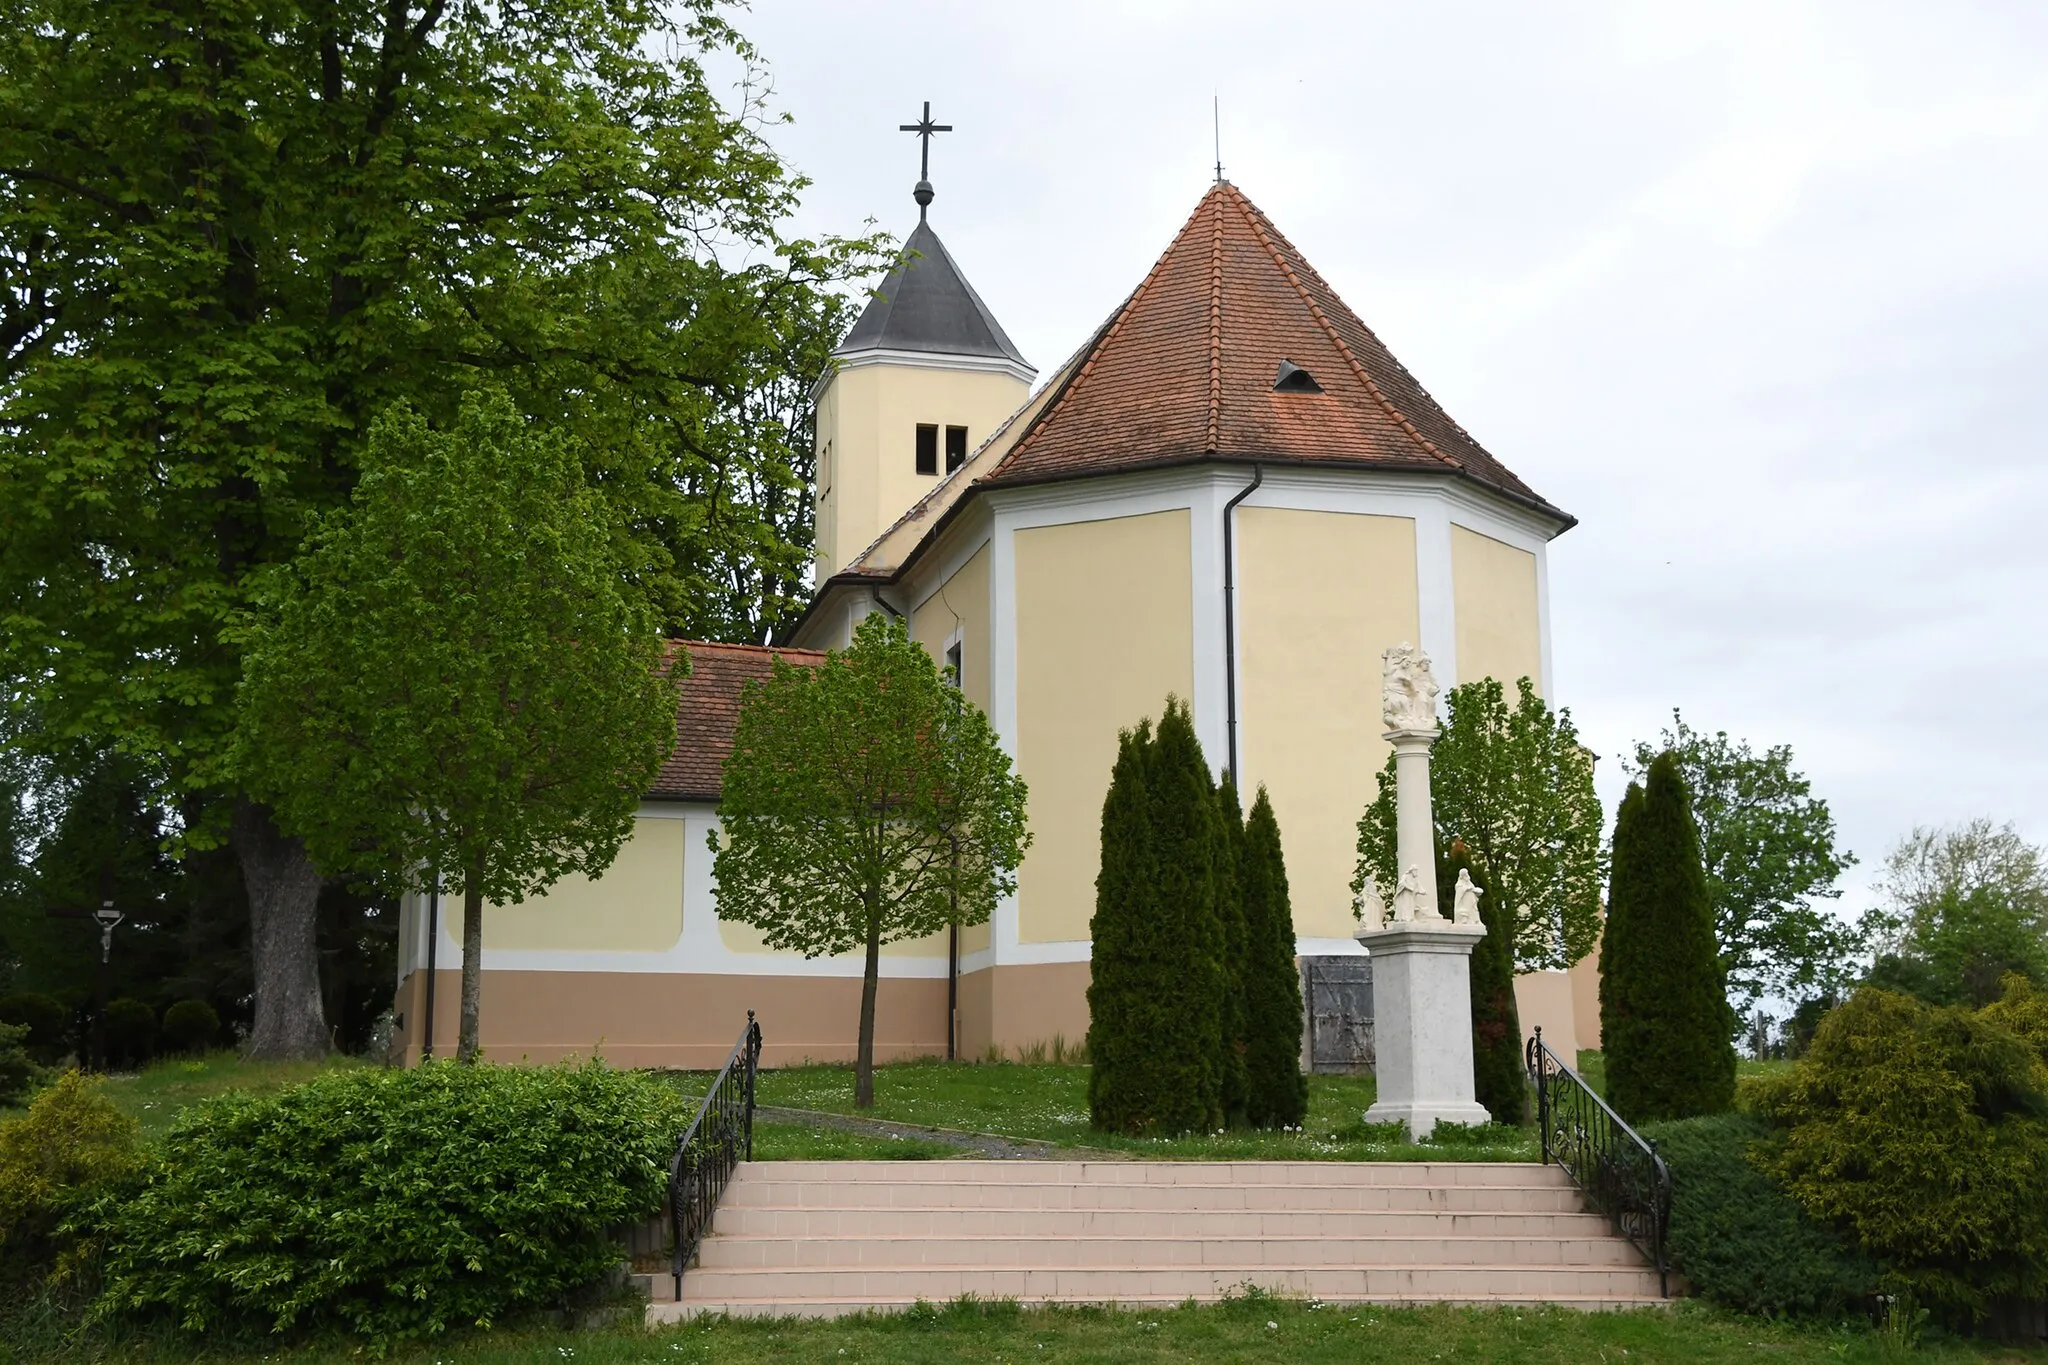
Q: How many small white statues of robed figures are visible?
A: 3